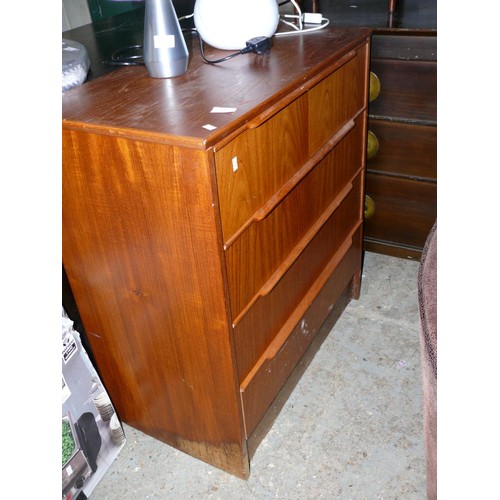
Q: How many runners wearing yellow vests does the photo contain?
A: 0